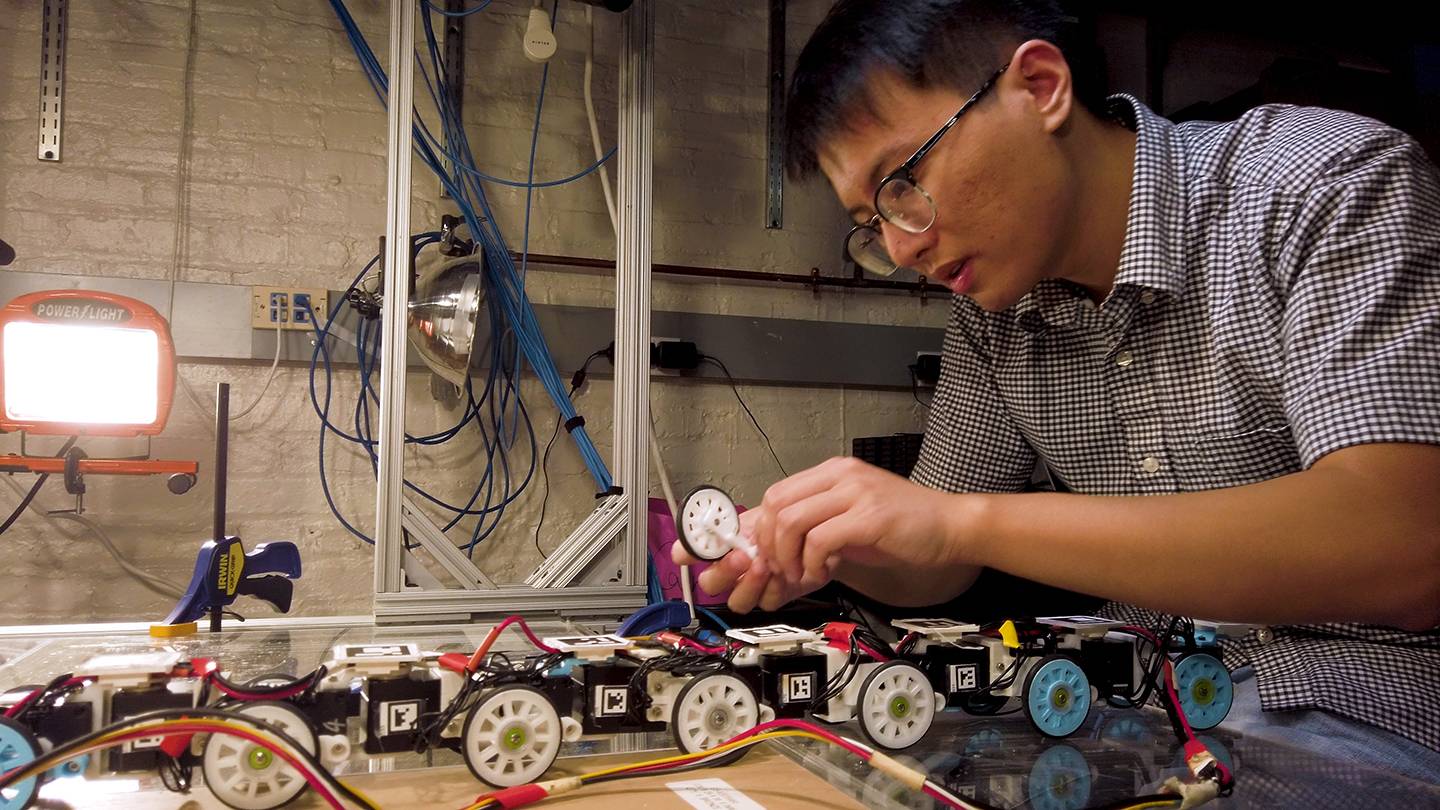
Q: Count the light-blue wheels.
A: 3